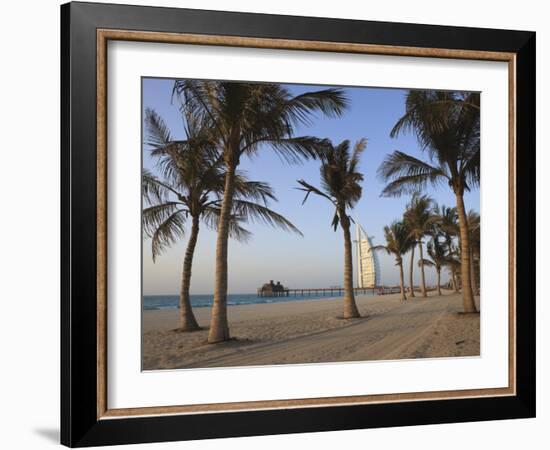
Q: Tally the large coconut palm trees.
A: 4